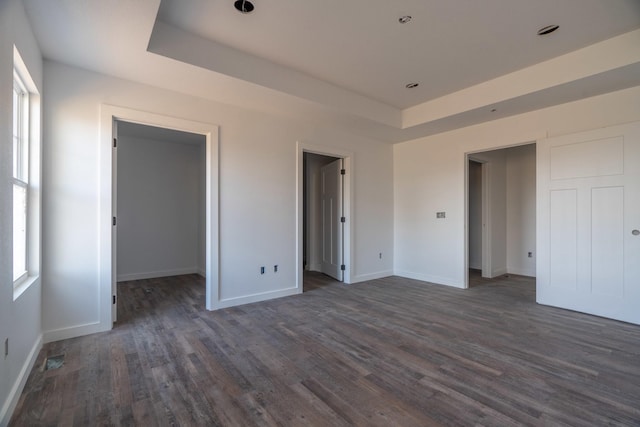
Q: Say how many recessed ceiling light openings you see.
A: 4